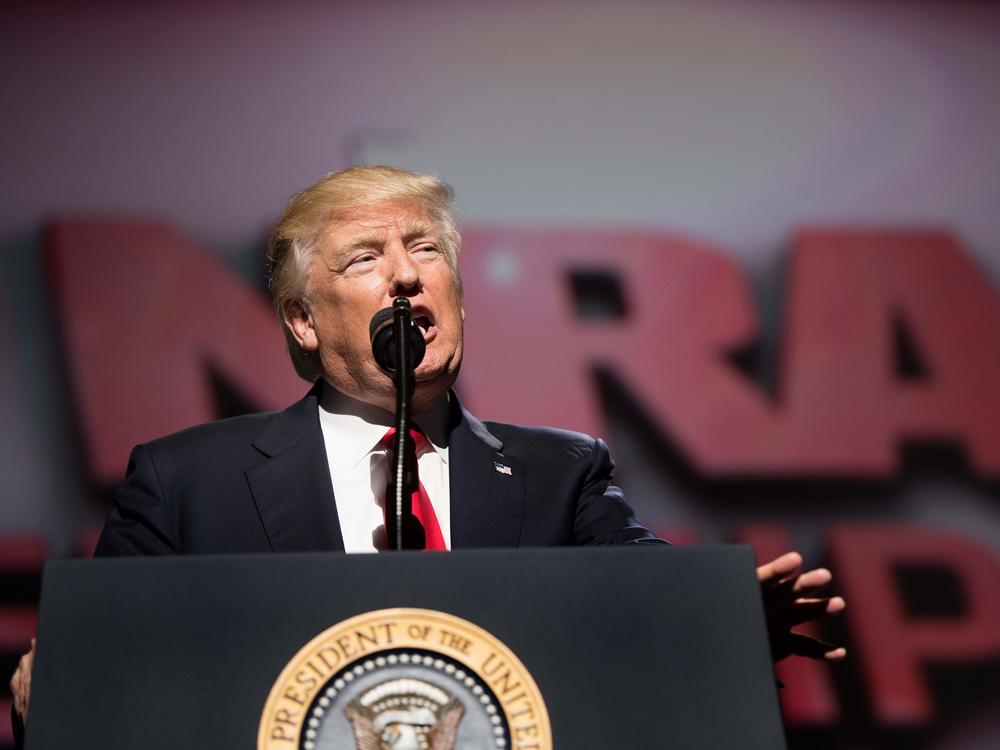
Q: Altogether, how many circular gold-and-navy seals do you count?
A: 1